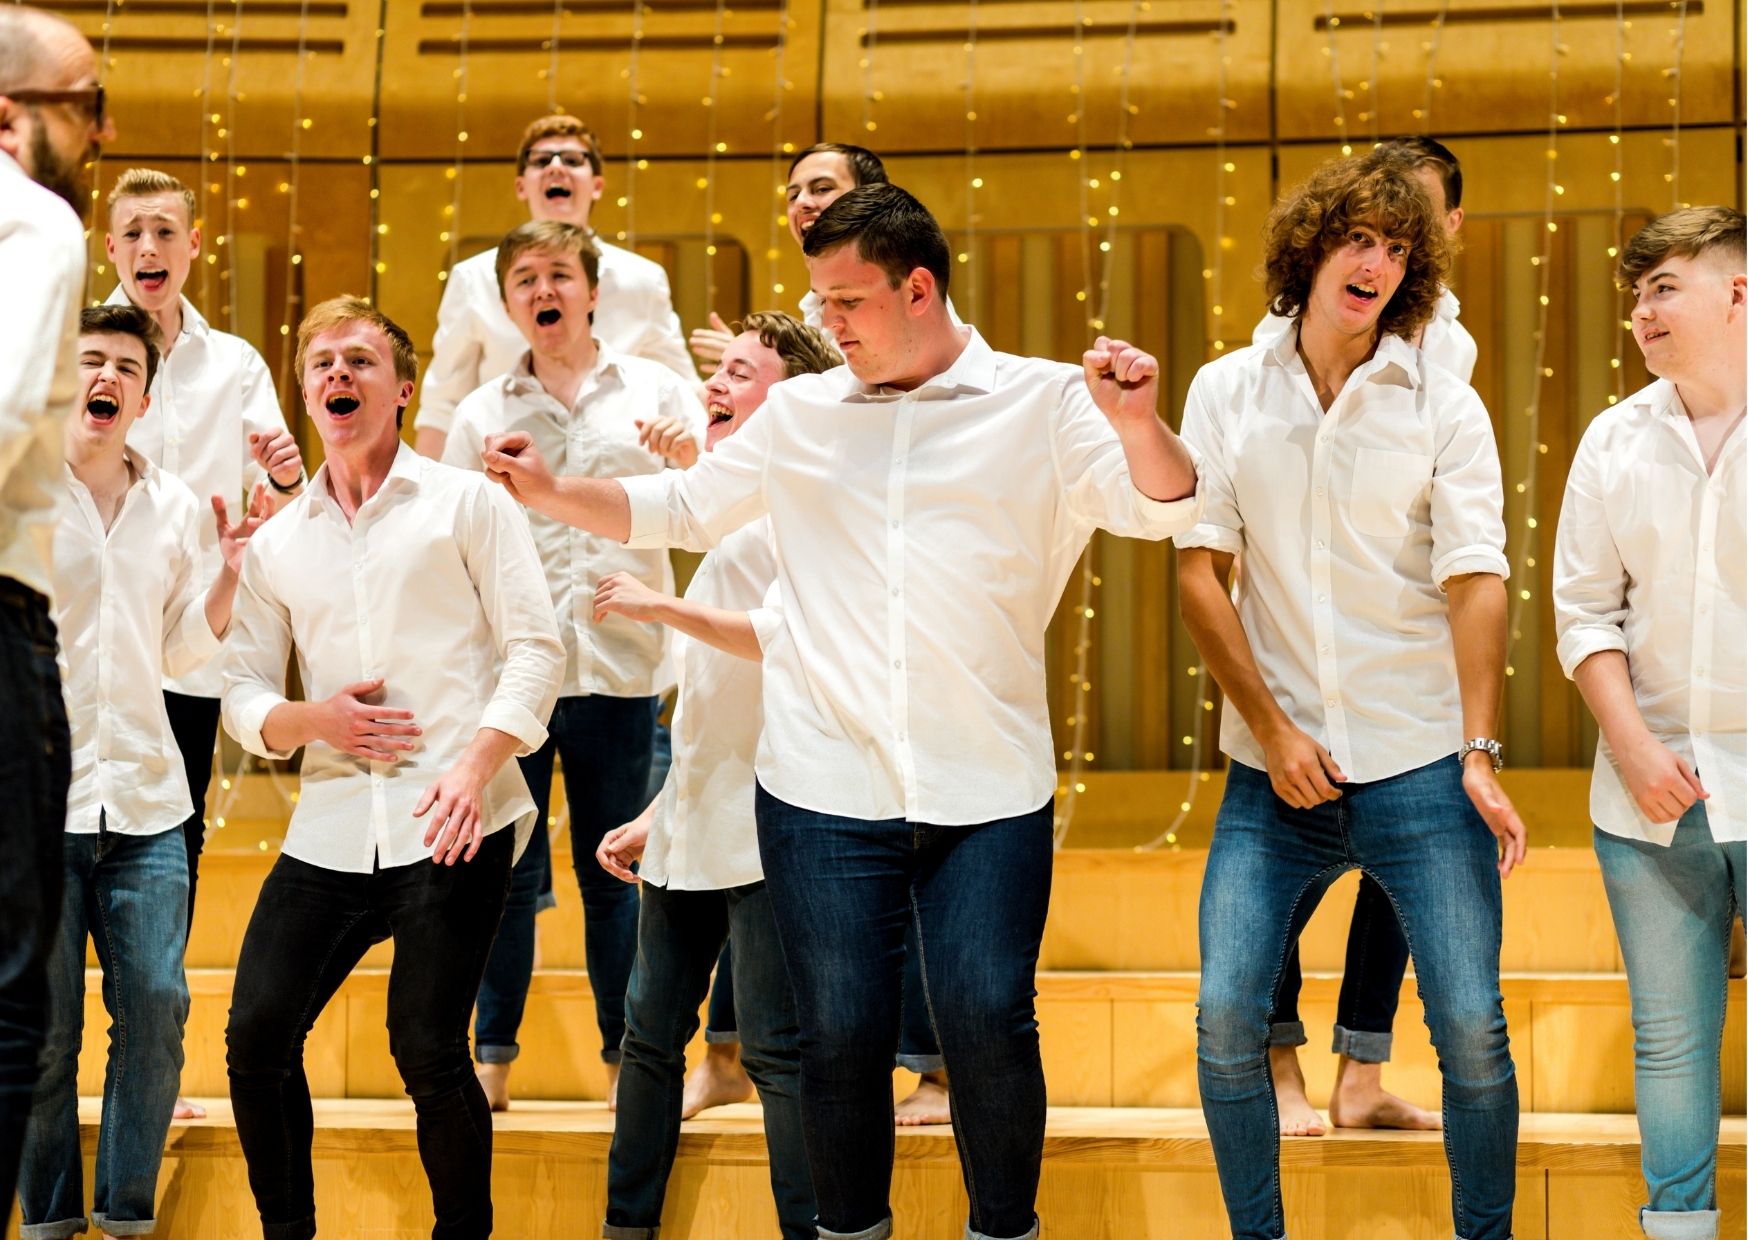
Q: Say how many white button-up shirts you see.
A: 12